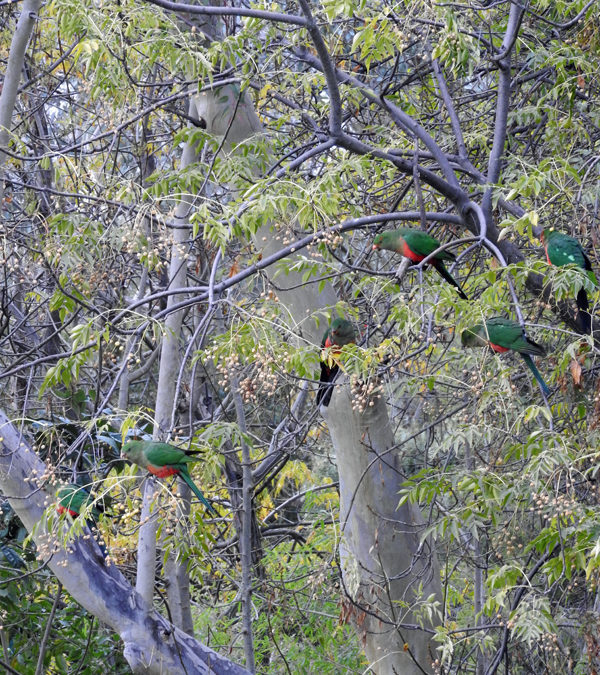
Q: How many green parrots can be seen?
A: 6